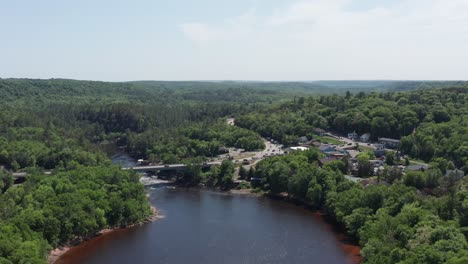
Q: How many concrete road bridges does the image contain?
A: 1